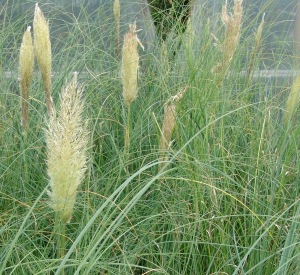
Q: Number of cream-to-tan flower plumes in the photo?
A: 9